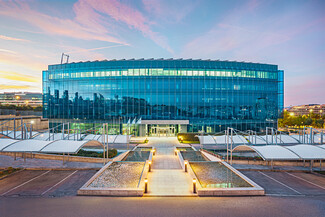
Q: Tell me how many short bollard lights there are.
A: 6